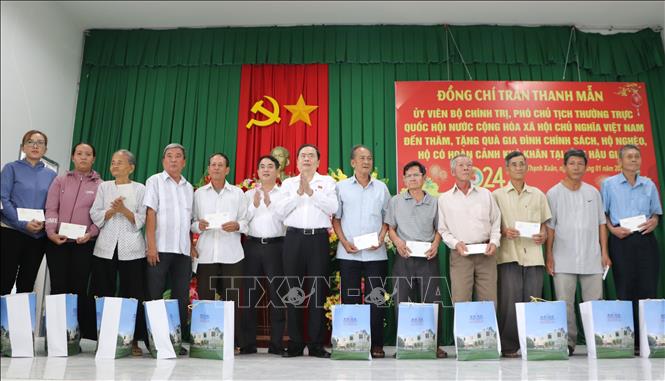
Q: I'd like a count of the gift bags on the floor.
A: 11